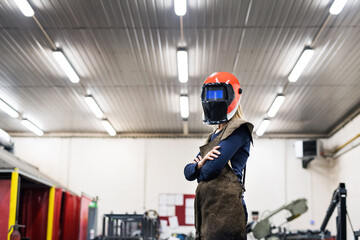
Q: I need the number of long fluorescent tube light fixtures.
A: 13